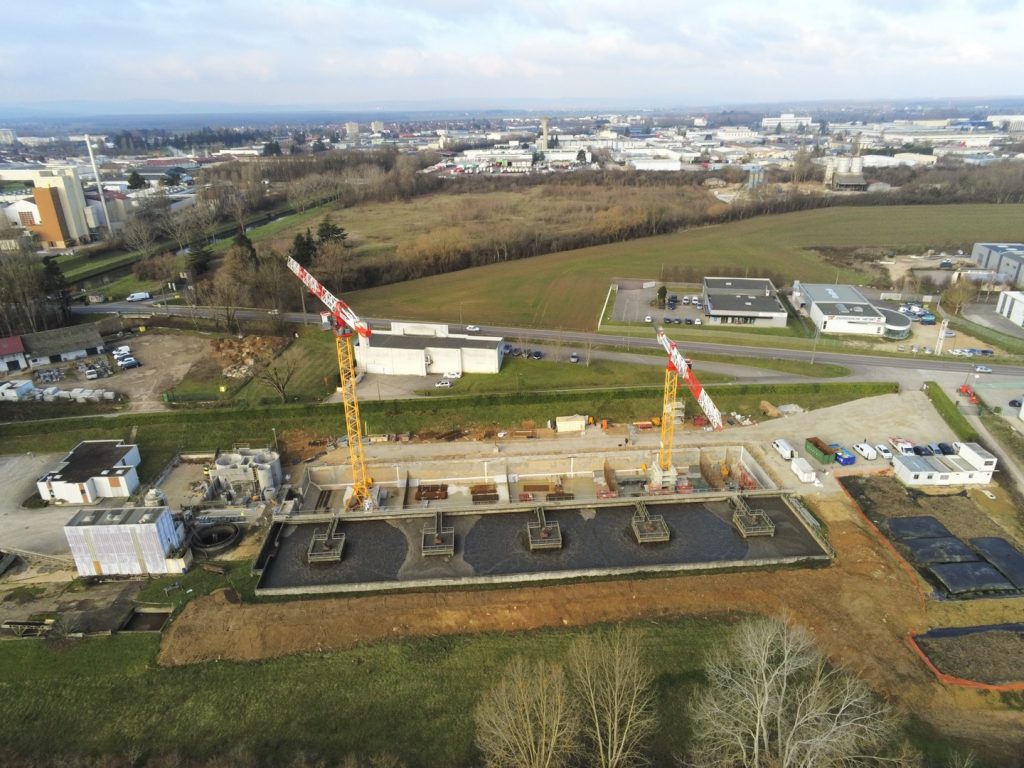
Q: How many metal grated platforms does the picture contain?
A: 5